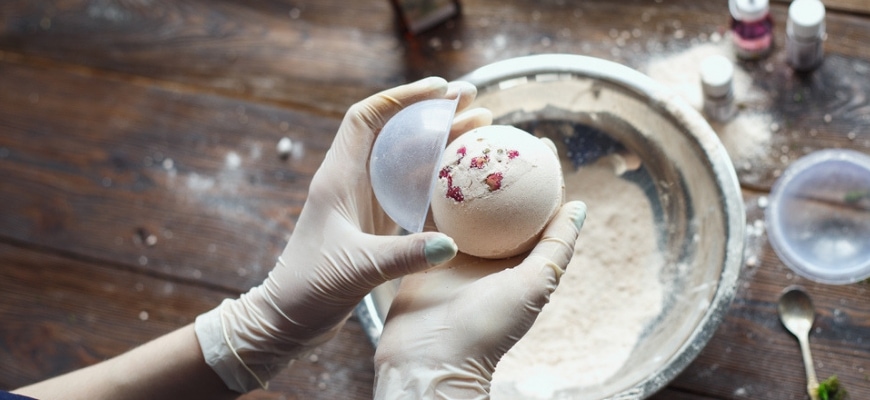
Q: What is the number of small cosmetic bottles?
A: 3